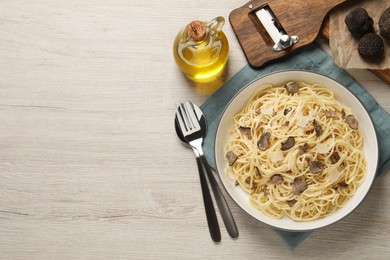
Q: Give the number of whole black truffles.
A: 3